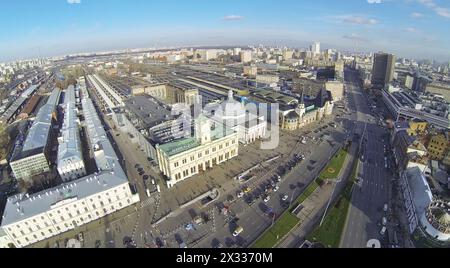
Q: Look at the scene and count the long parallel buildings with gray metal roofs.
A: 3